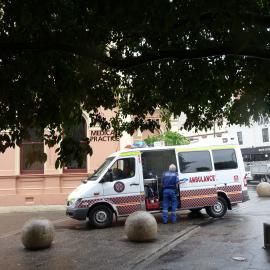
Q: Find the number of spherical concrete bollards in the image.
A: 3